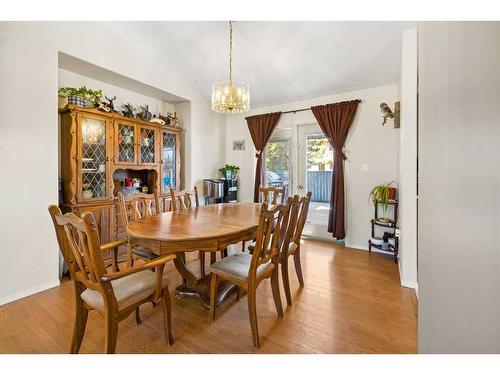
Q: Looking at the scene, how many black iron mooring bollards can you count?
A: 0